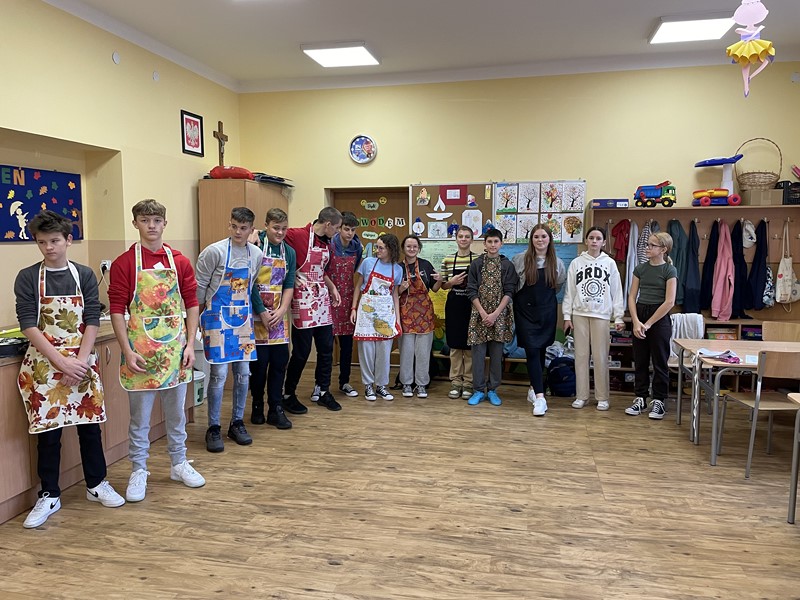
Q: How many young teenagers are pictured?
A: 13